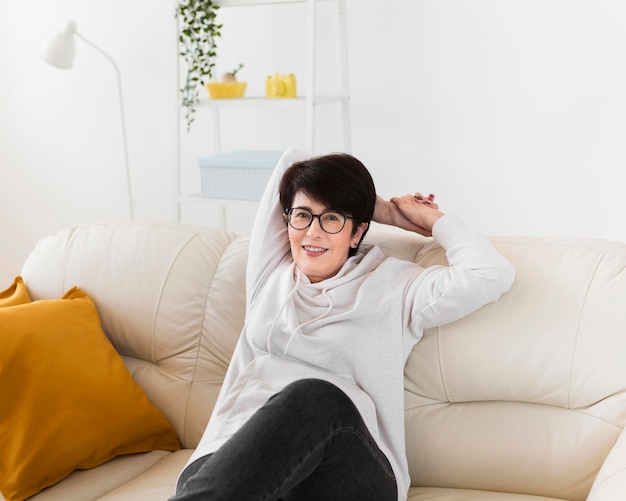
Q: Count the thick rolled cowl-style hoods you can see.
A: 1